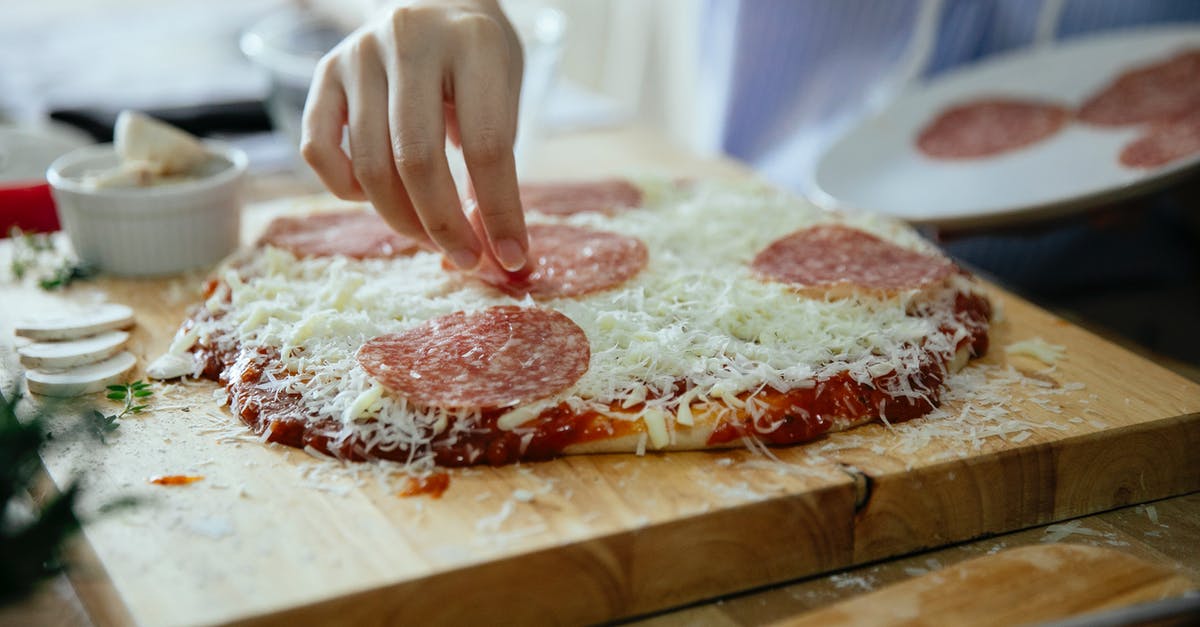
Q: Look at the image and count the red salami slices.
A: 8